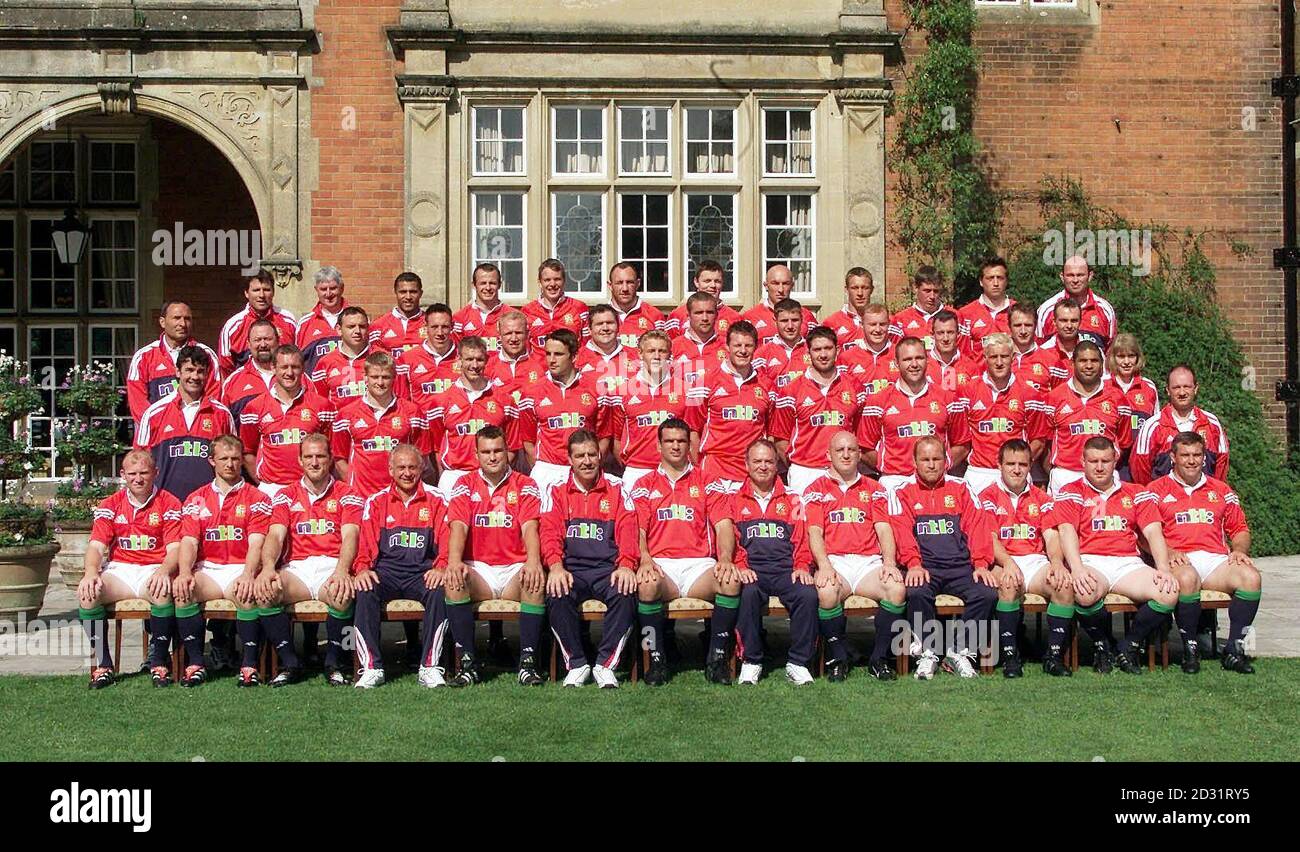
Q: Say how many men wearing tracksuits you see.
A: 12